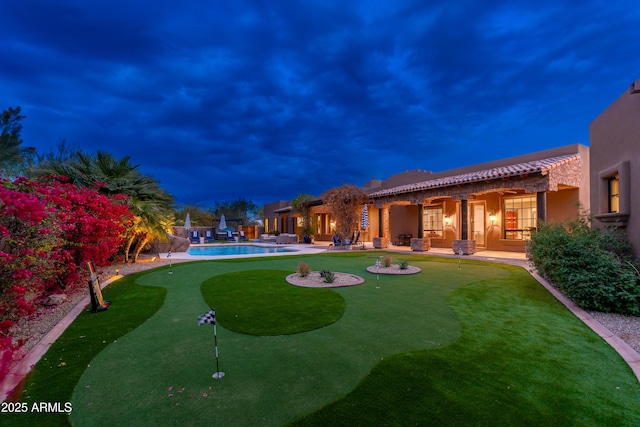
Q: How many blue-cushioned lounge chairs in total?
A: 4